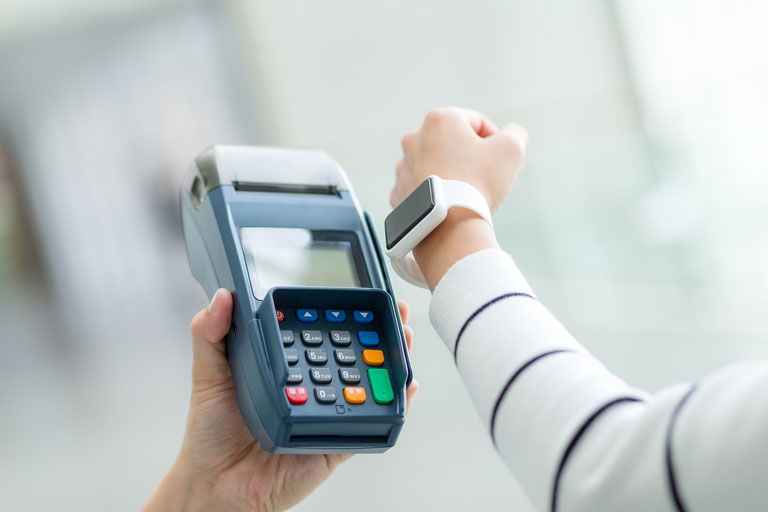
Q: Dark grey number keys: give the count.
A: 10